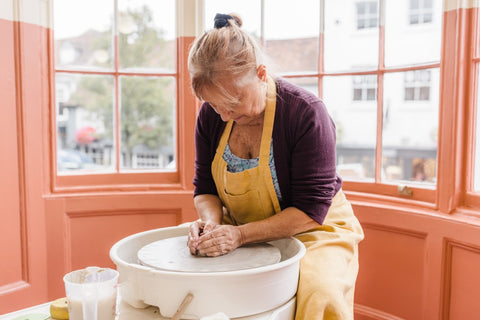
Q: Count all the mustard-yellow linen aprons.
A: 1